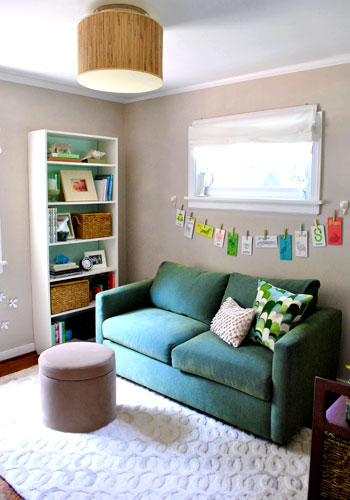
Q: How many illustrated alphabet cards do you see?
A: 11